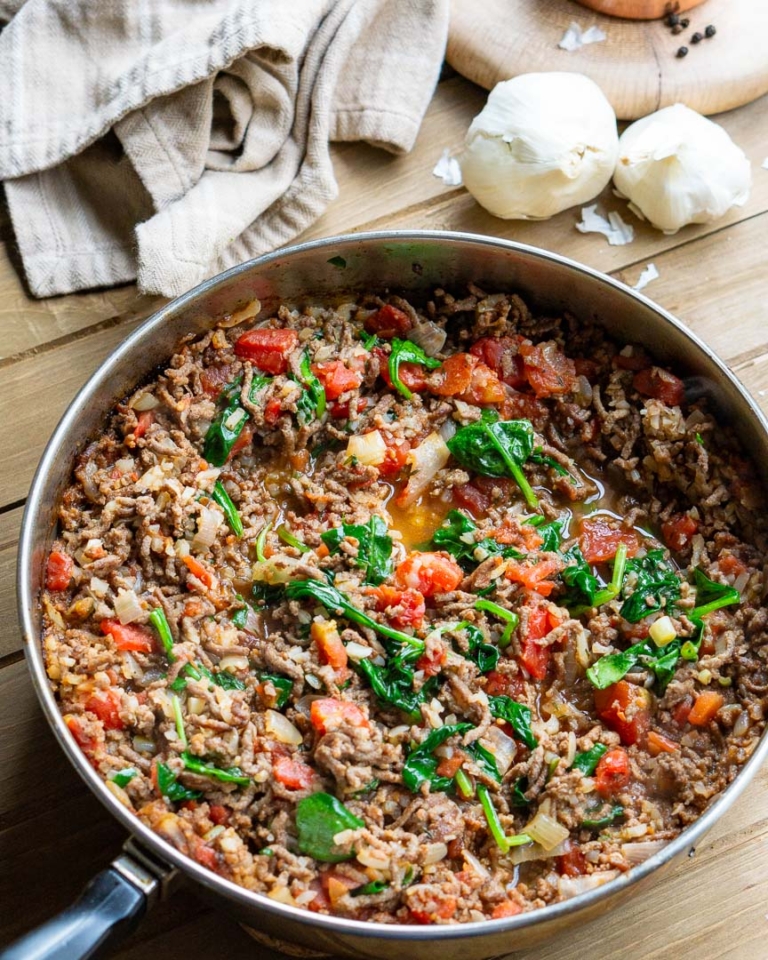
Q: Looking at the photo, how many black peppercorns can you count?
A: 6